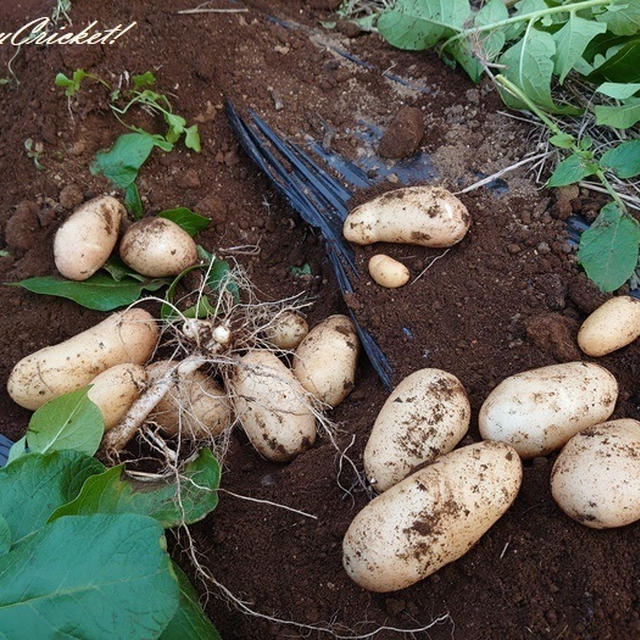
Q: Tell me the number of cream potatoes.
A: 15